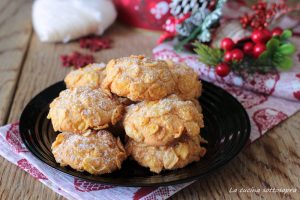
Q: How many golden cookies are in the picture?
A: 7